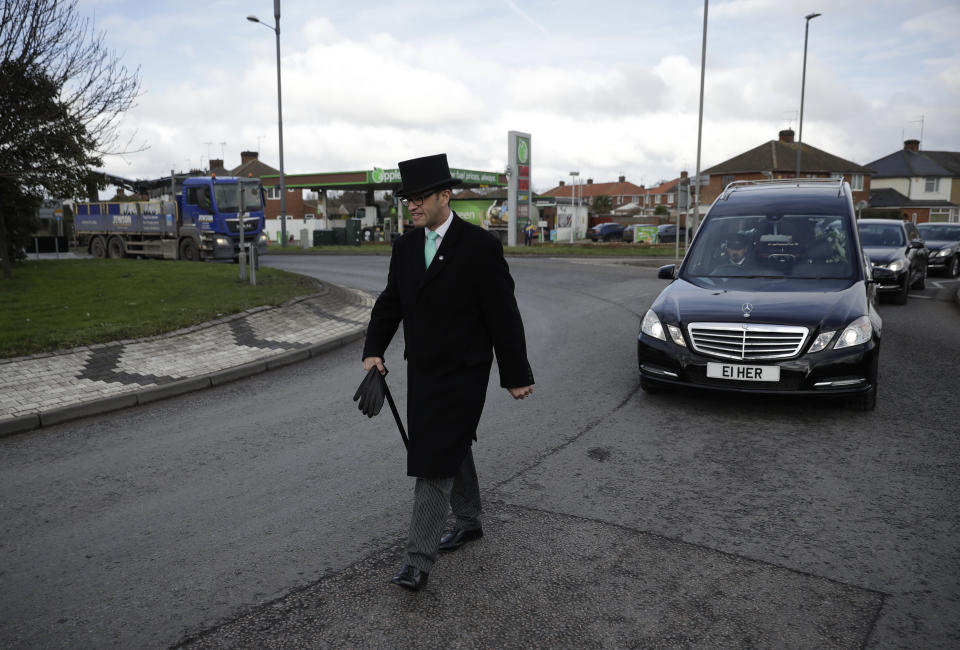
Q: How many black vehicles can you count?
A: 3